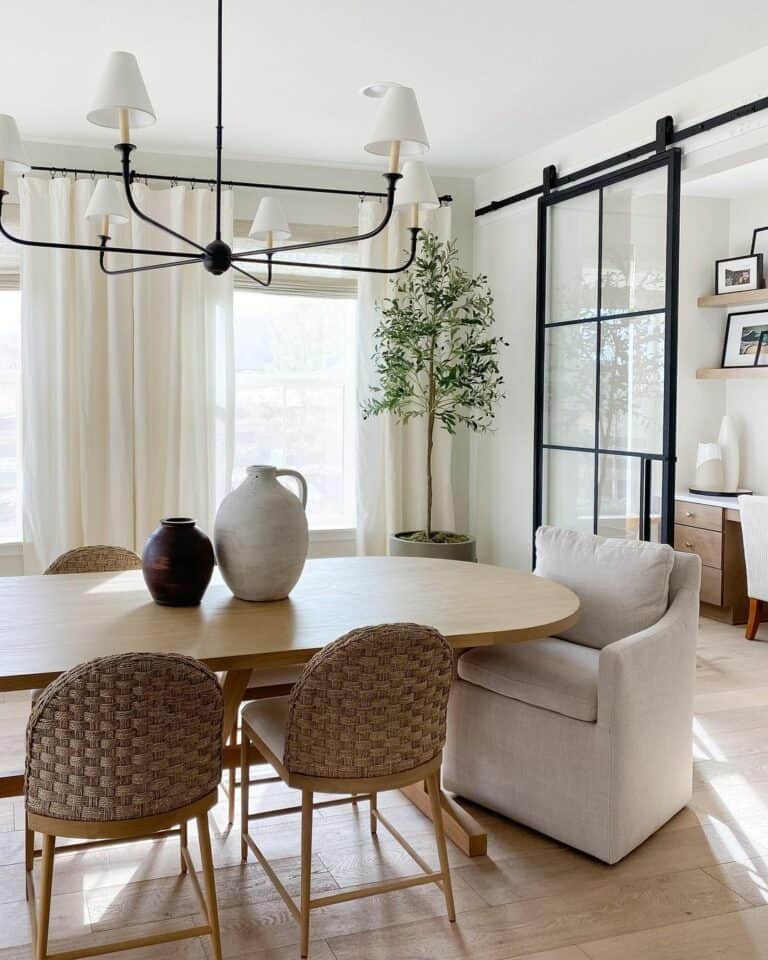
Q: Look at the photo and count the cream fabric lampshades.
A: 6